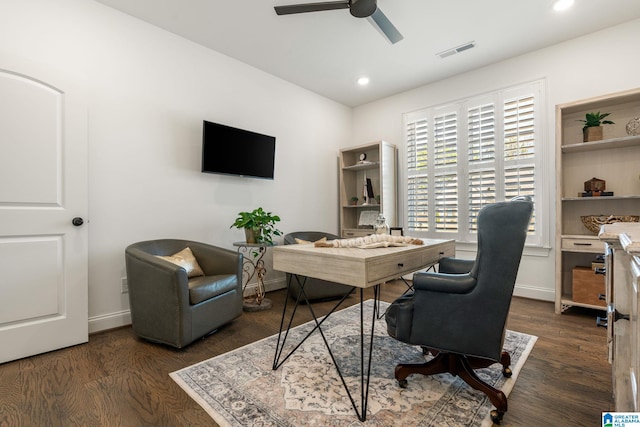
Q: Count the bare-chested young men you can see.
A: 0